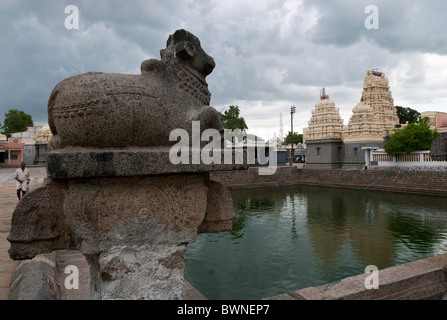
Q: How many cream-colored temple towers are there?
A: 3